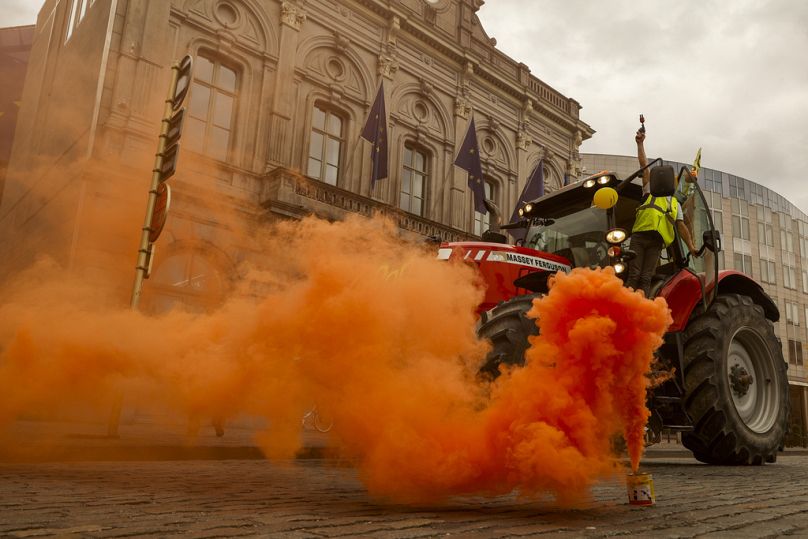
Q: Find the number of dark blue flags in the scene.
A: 3